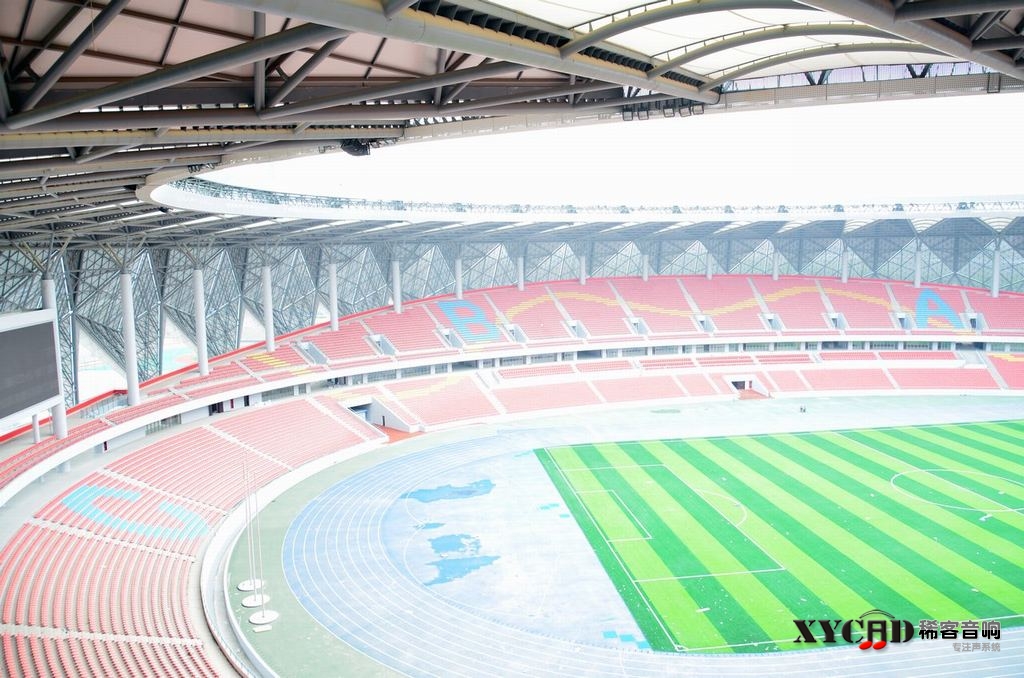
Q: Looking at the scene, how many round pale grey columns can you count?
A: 15